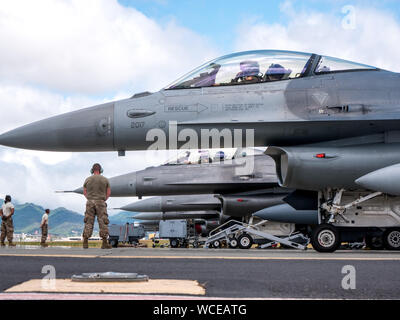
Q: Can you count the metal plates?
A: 1